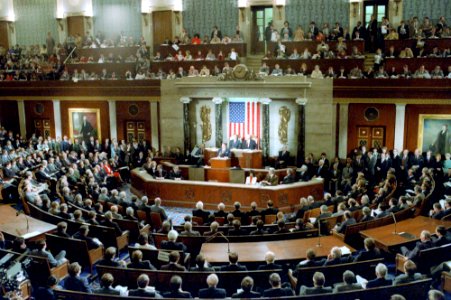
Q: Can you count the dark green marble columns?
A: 4